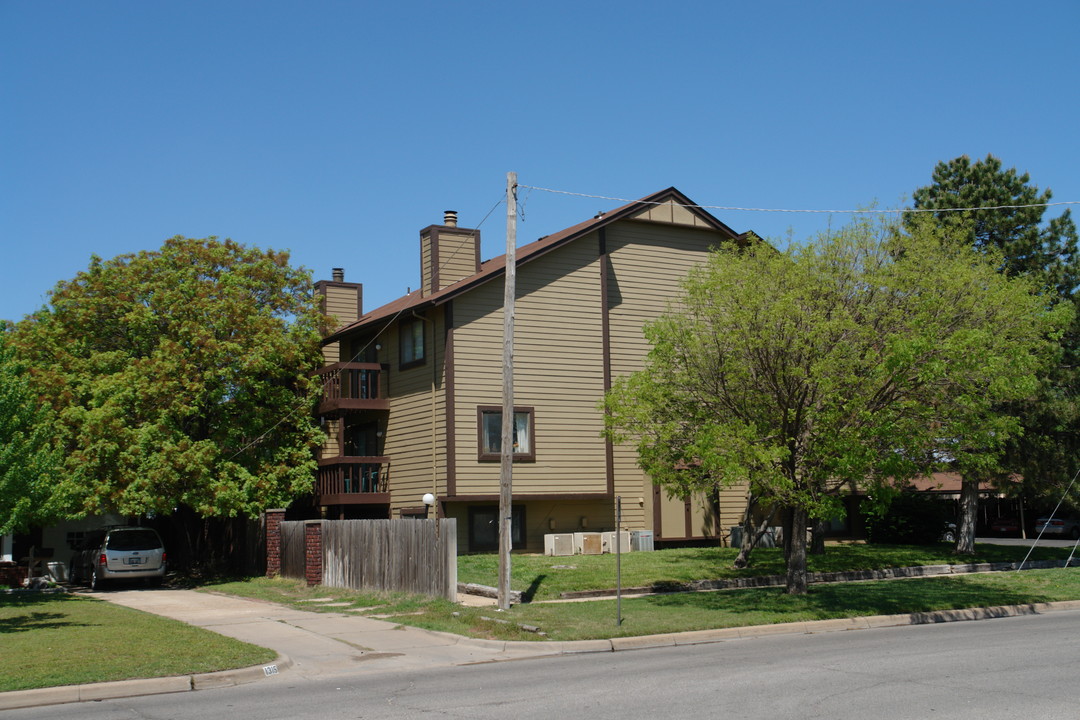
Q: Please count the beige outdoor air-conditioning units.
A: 3